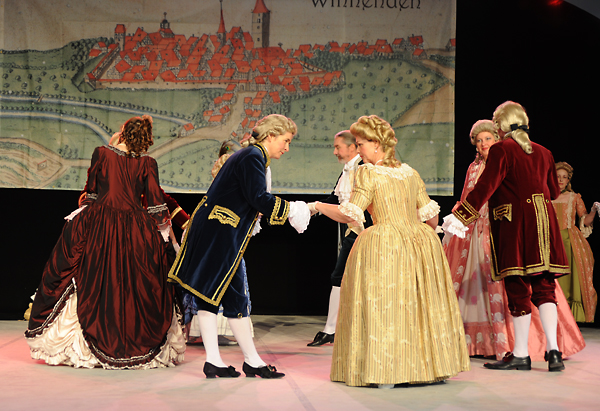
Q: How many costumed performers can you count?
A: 9